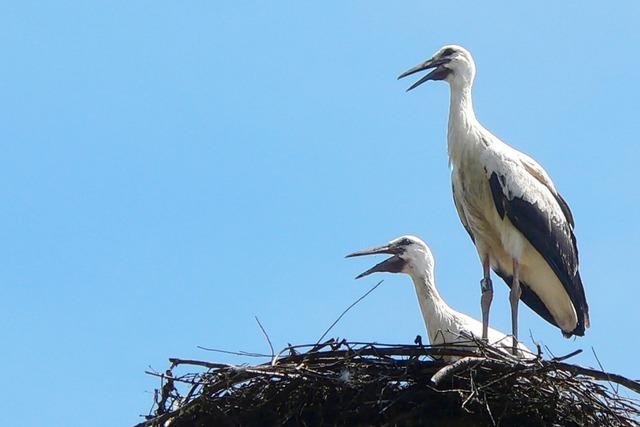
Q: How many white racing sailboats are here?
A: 0